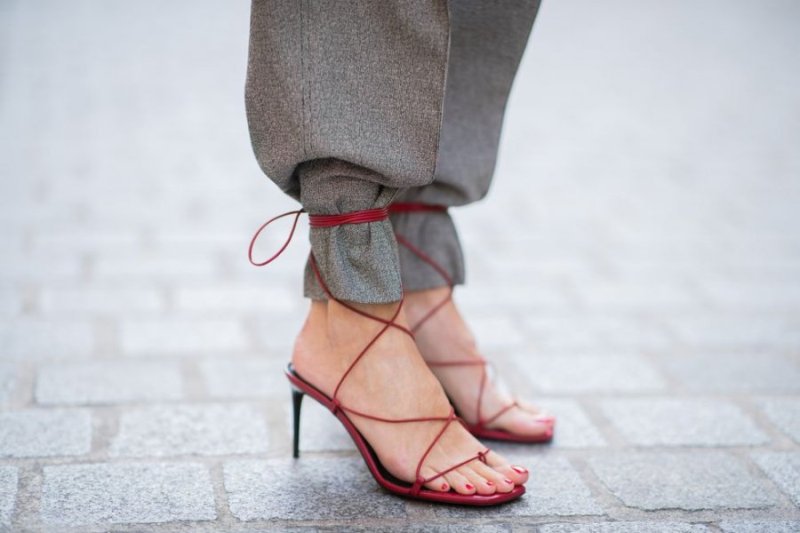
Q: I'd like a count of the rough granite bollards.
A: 0